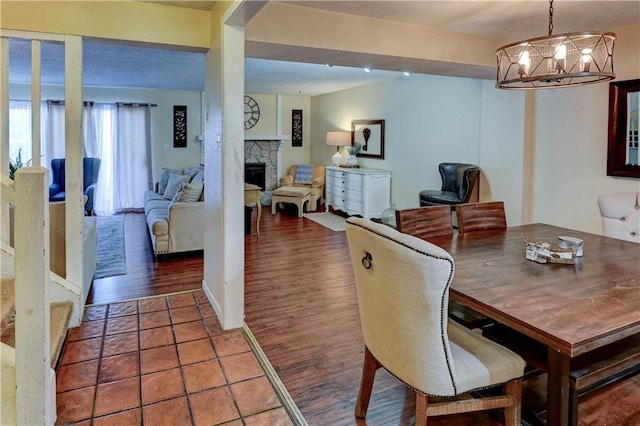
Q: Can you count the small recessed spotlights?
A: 3